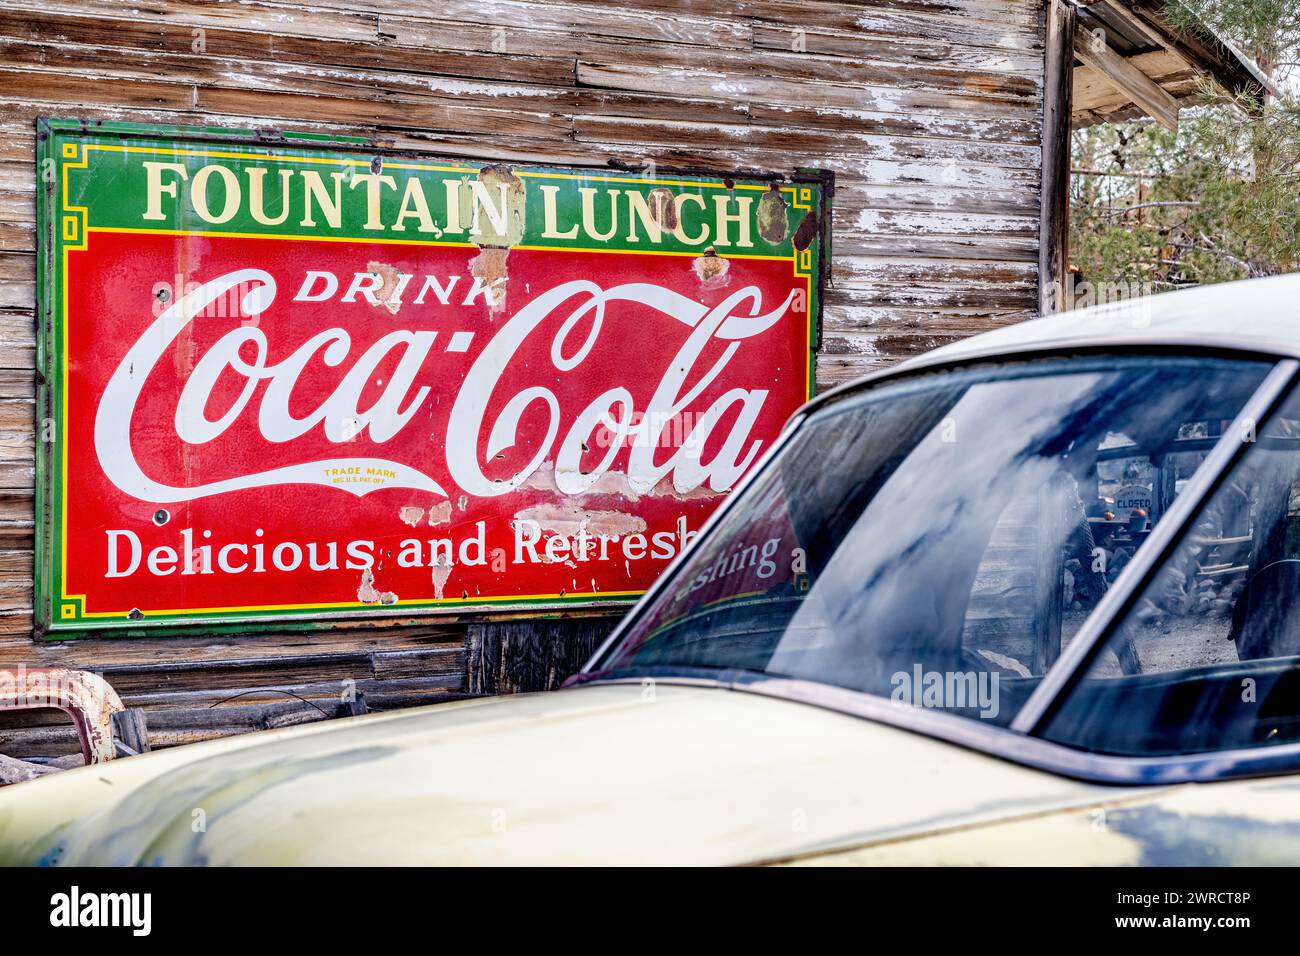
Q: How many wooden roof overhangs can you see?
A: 1